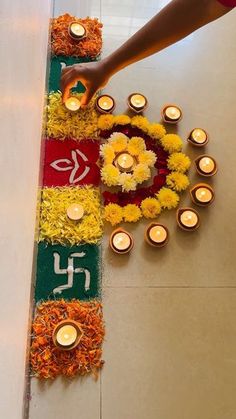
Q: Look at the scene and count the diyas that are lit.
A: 14